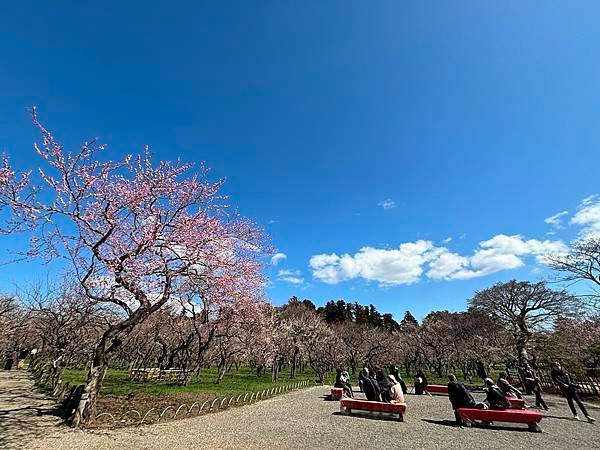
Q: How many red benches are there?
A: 5